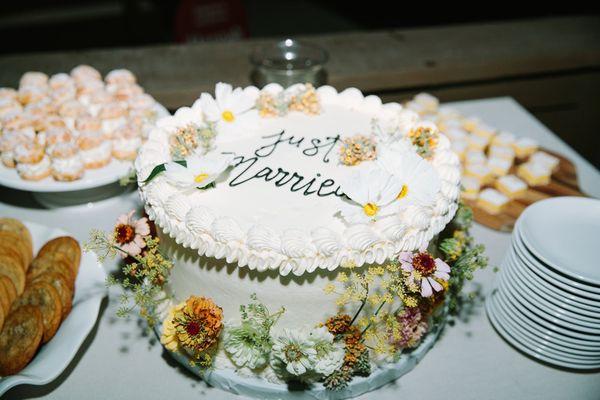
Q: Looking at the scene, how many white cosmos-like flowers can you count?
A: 4